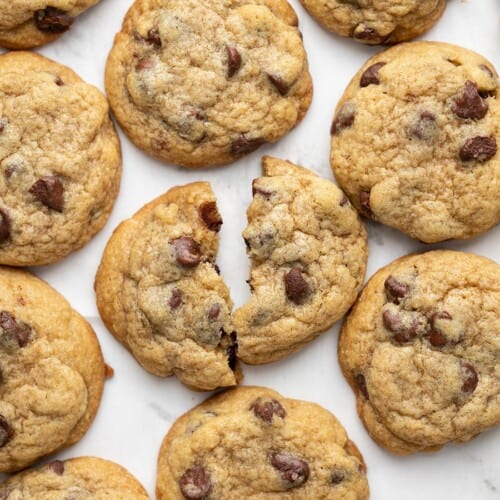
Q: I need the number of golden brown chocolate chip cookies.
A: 10